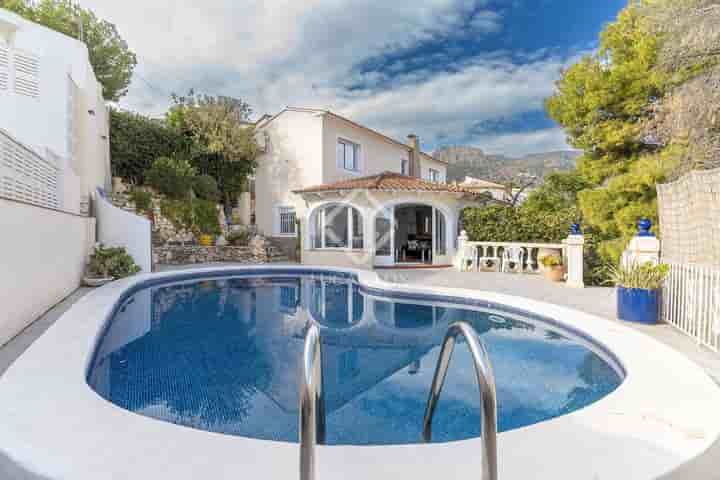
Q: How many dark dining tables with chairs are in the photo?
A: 1